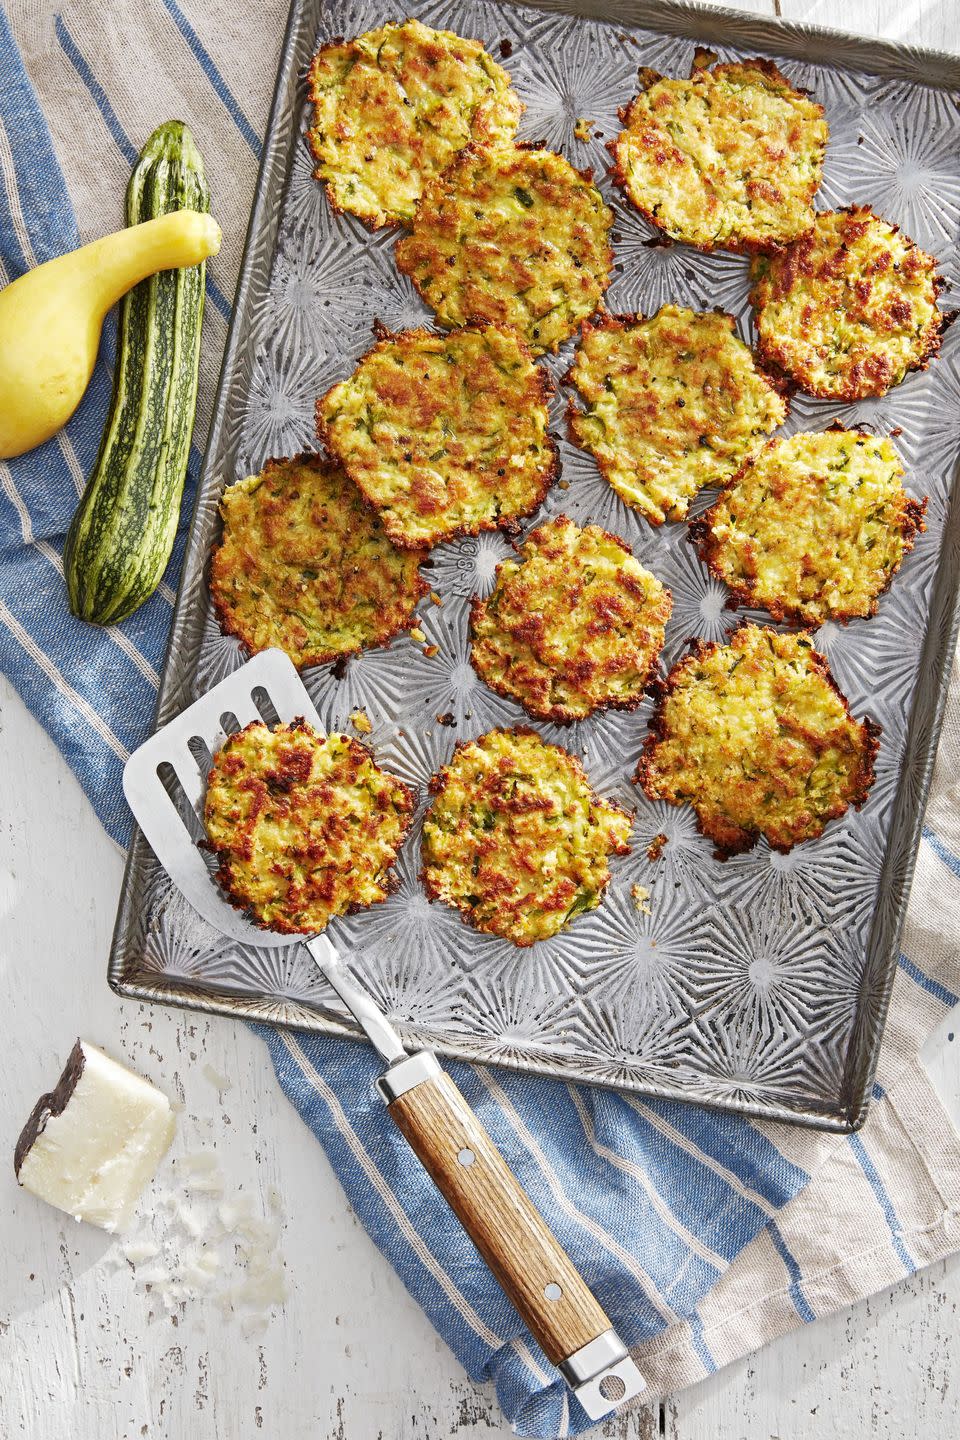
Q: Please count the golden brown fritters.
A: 12